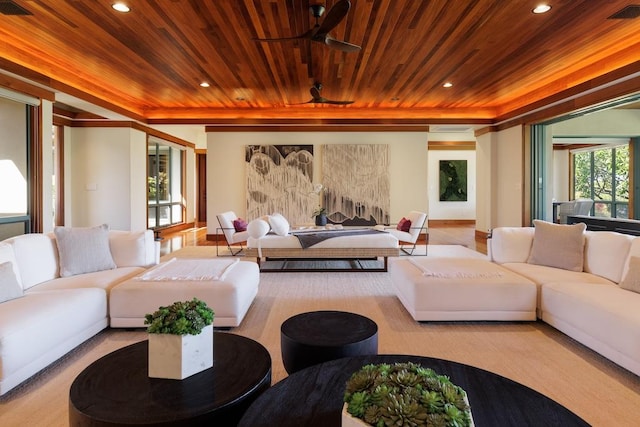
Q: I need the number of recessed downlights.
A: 4